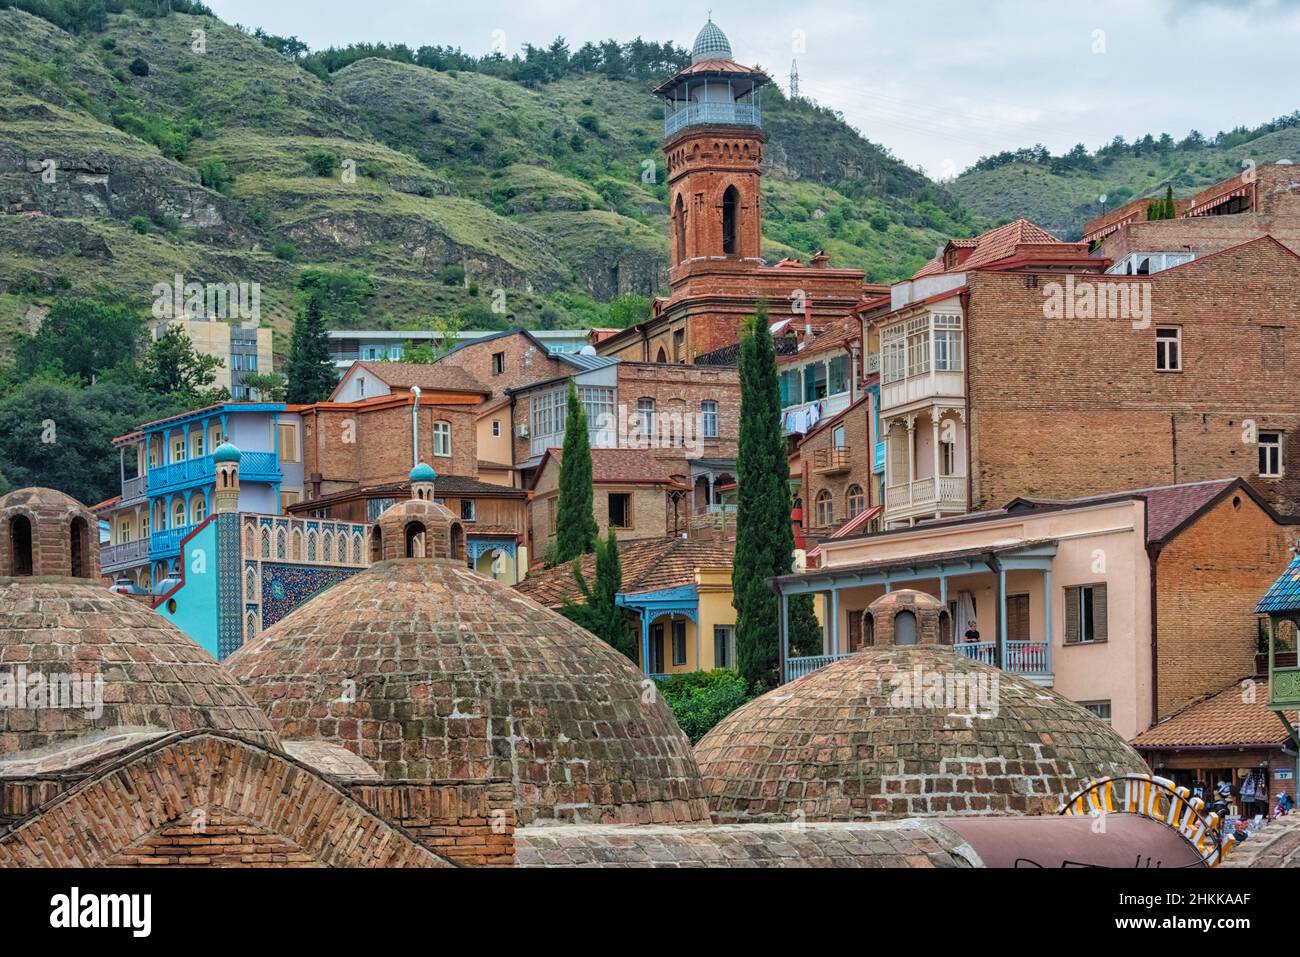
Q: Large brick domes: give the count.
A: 3